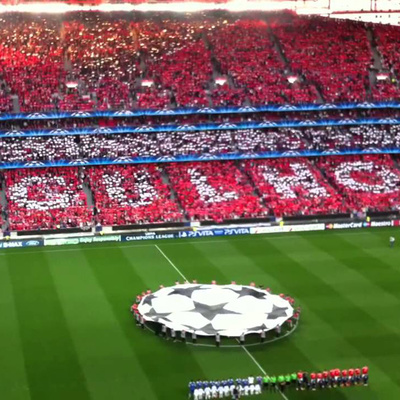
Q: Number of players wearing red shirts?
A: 10